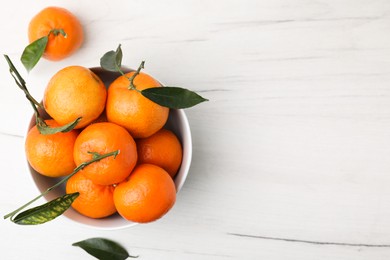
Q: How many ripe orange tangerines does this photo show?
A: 8